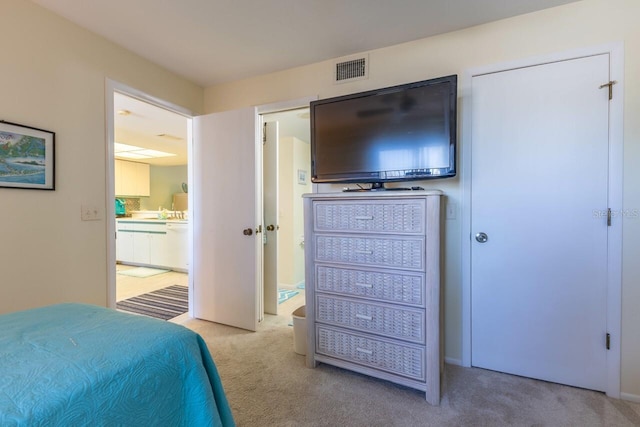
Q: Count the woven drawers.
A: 5